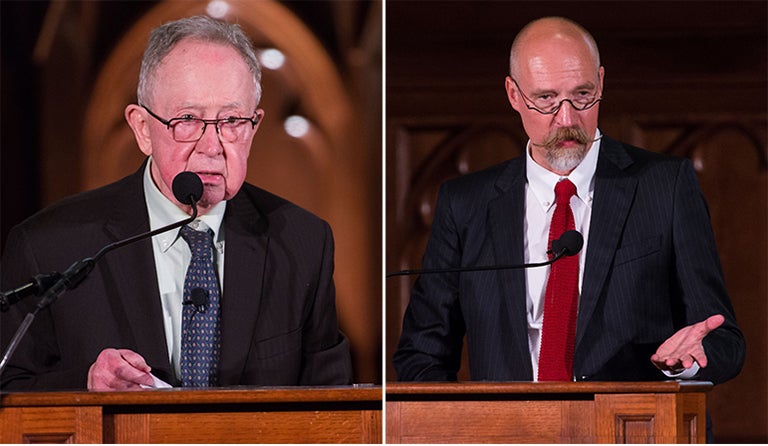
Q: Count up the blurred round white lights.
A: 3